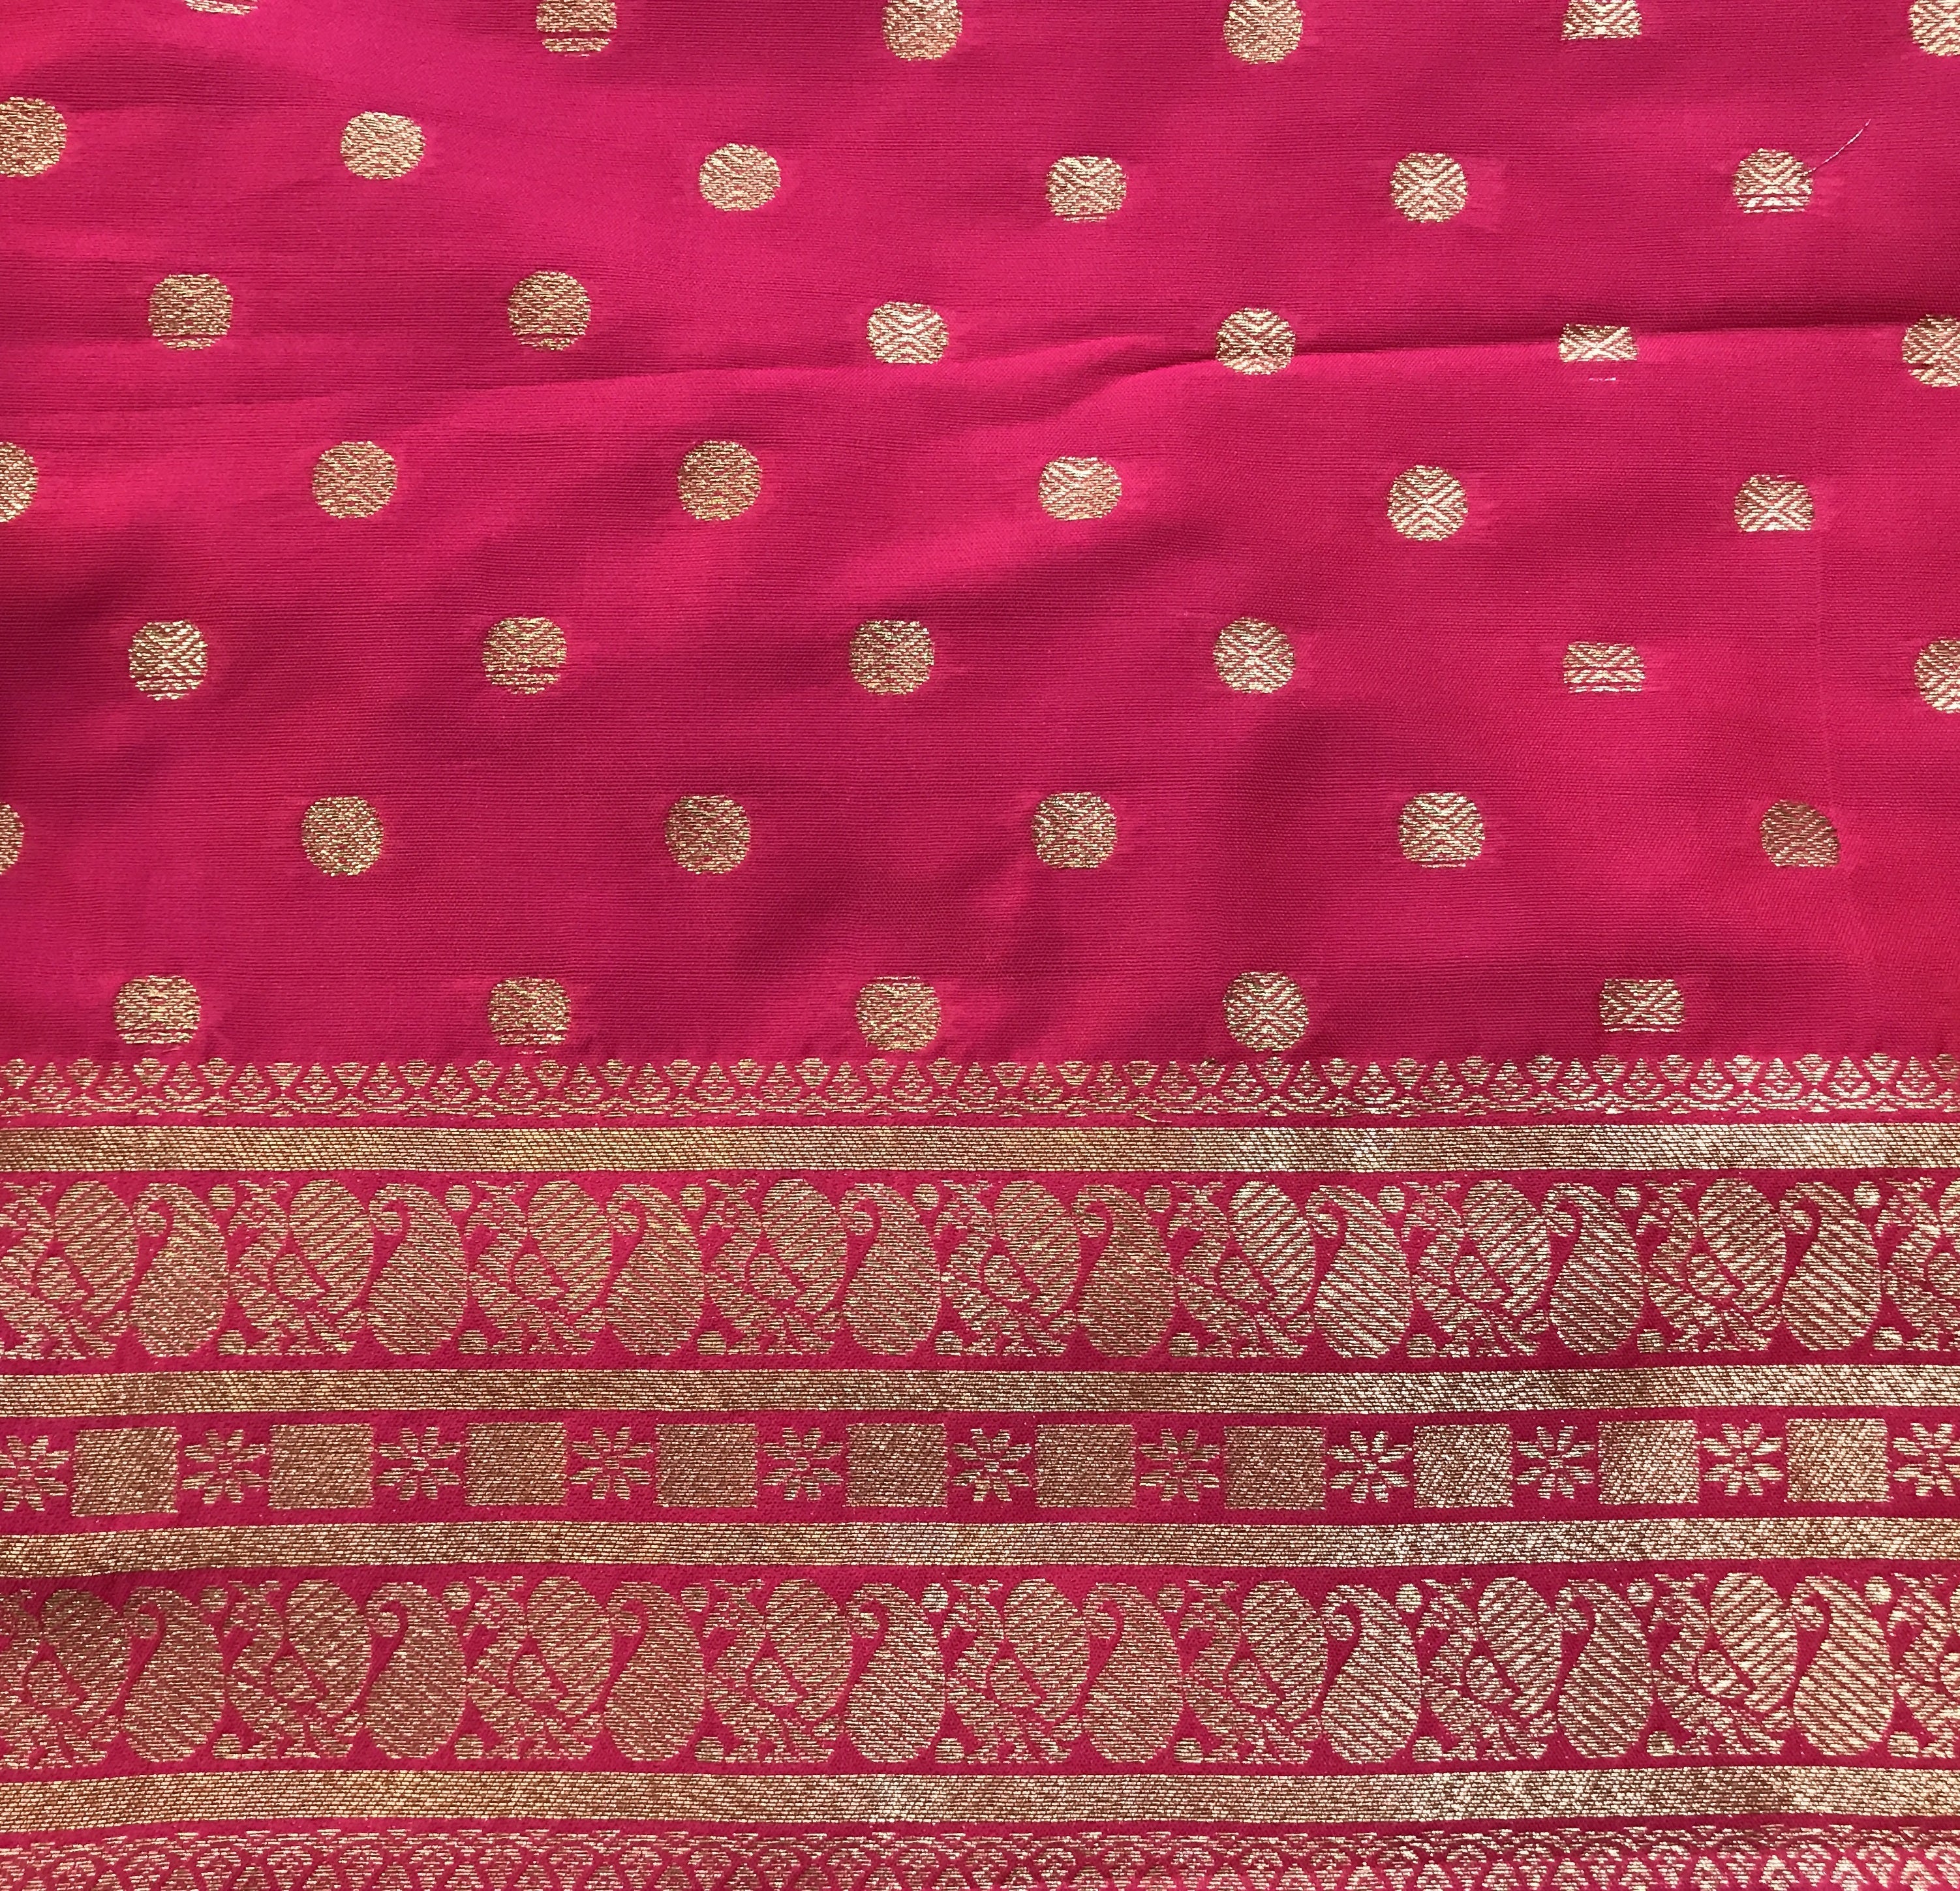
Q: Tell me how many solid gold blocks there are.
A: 10